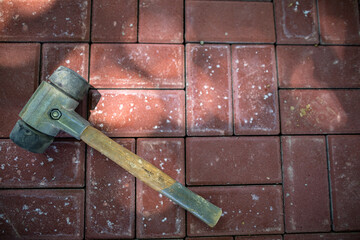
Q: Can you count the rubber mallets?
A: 1